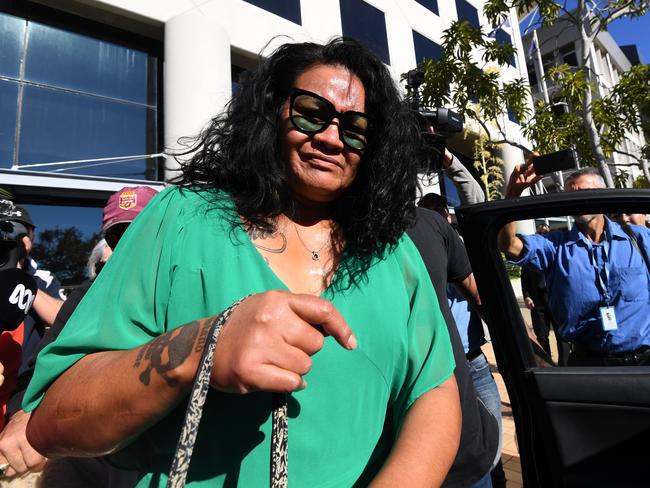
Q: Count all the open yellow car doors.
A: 0